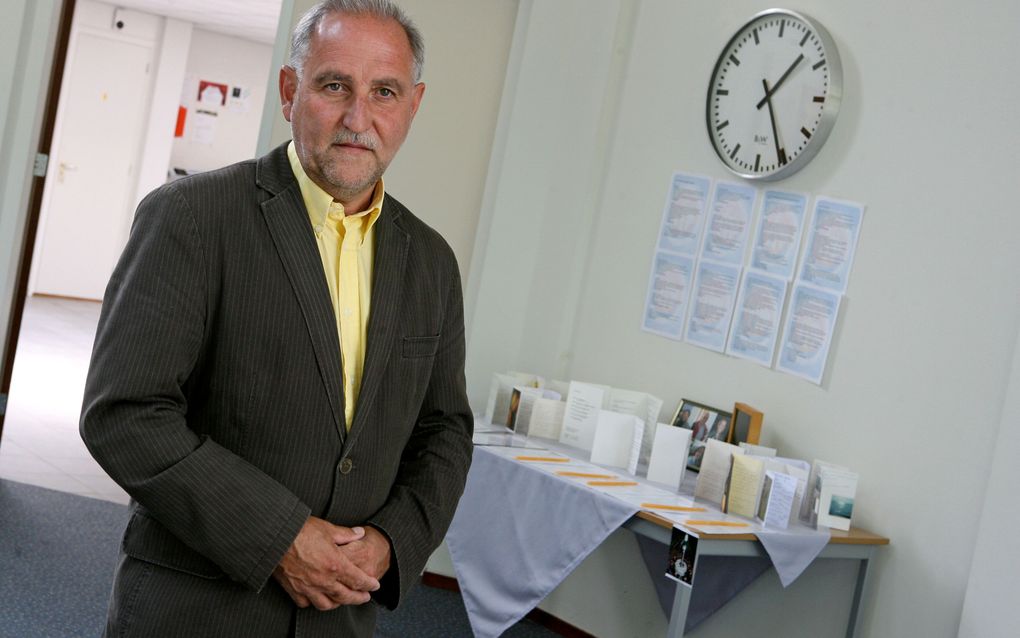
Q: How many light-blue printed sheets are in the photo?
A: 8